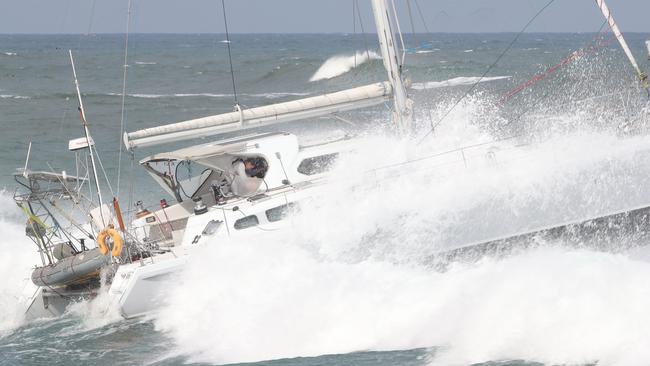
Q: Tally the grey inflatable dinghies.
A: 1